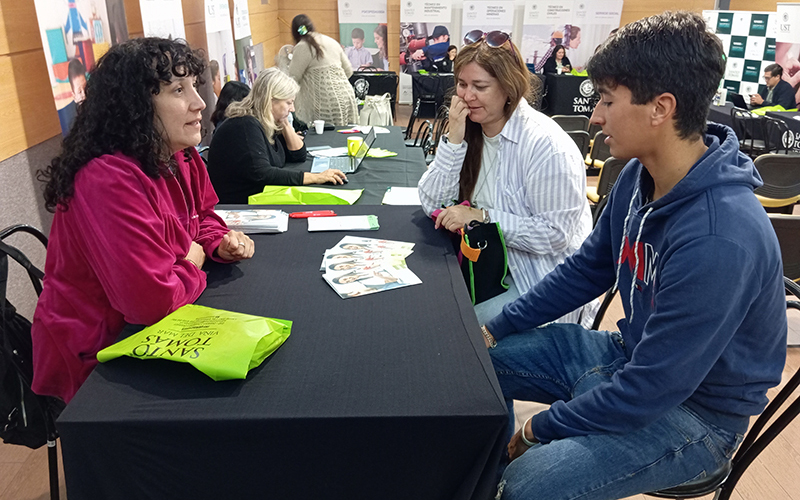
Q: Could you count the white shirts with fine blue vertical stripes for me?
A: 1